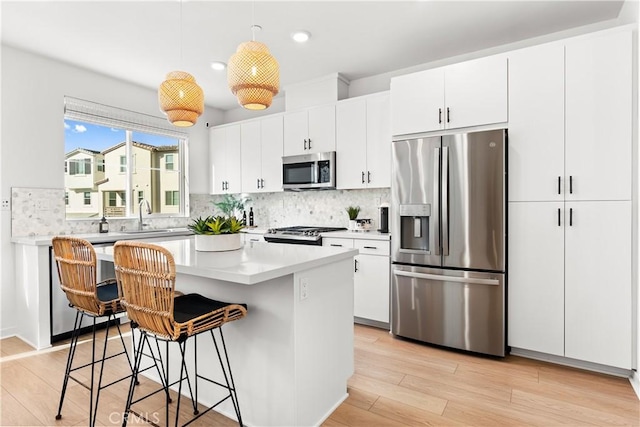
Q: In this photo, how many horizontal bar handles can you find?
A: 4